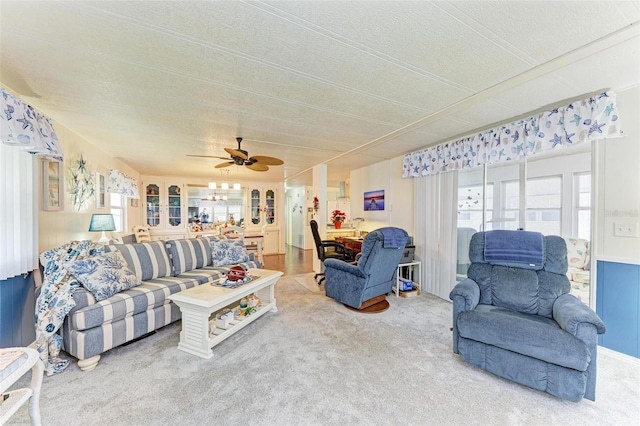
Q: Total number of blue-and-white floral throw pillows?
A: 2